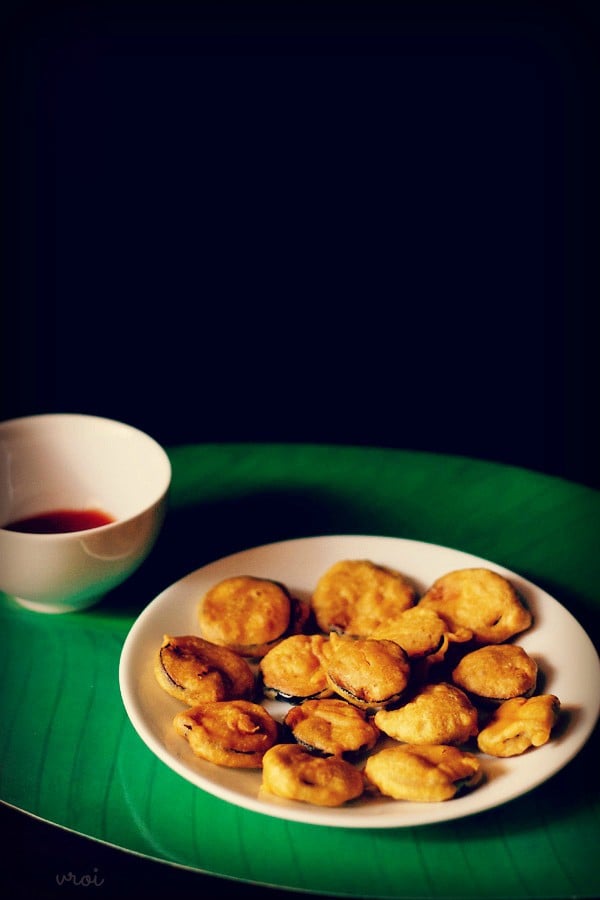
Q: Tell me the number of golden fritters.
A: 14